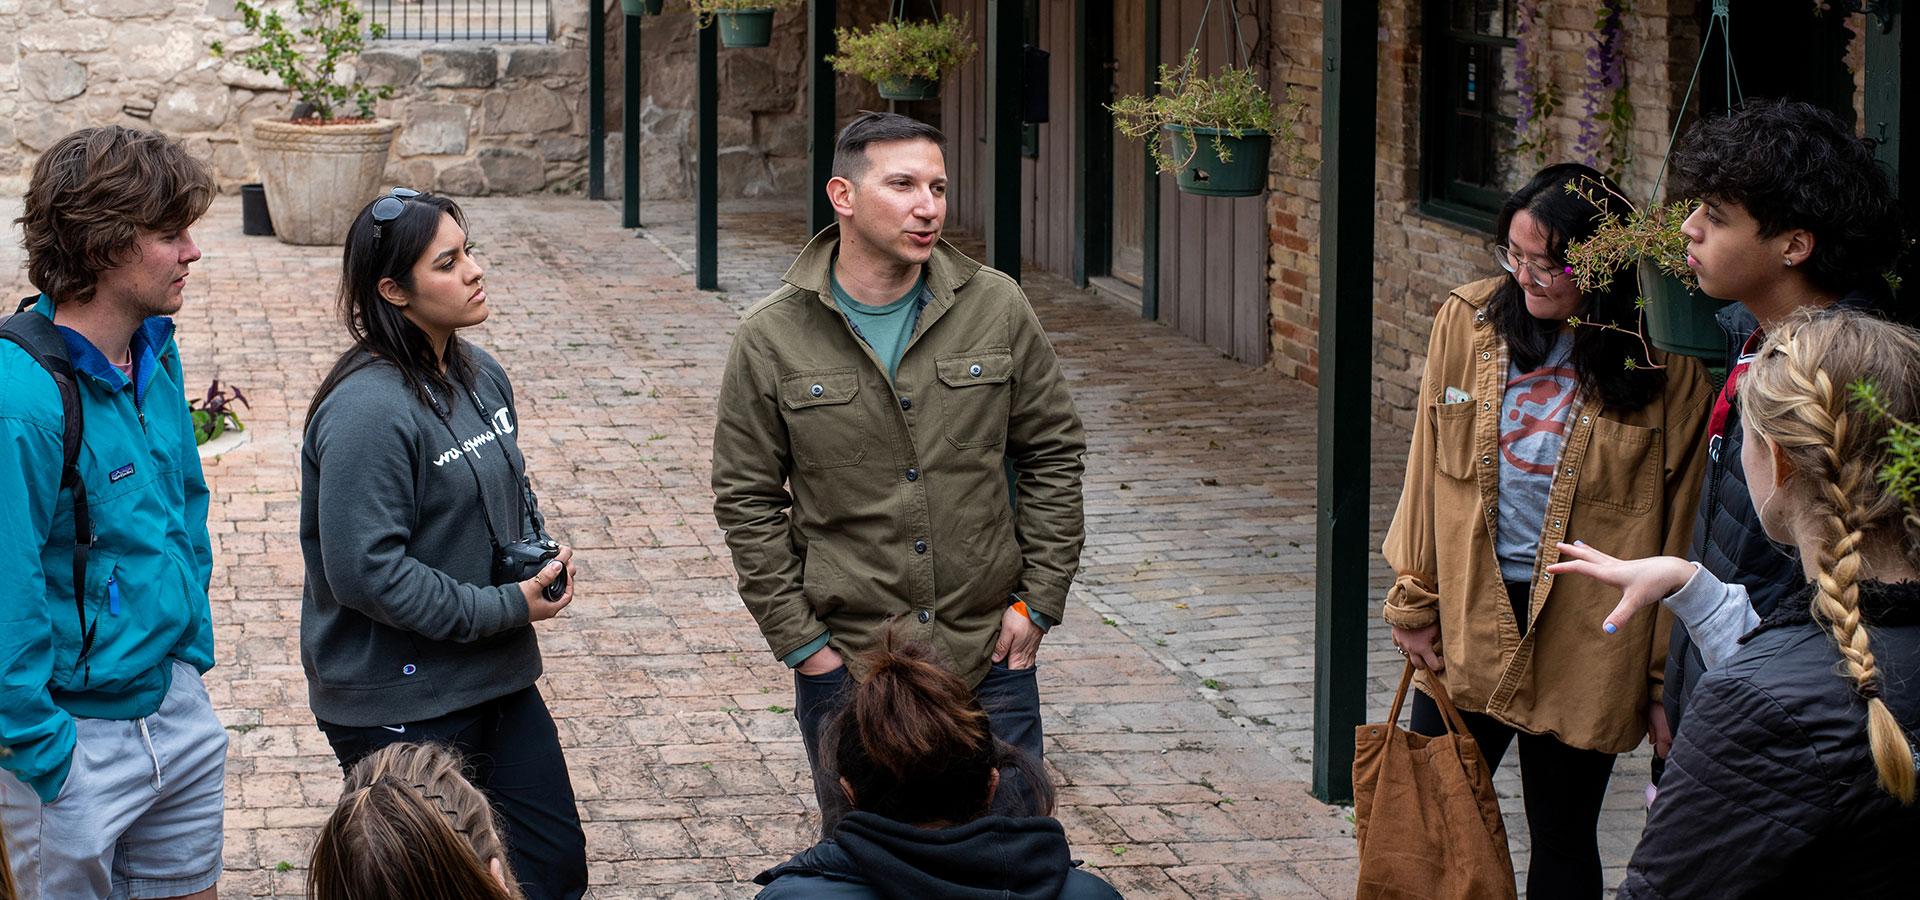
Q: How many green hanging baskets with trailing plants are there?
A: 5